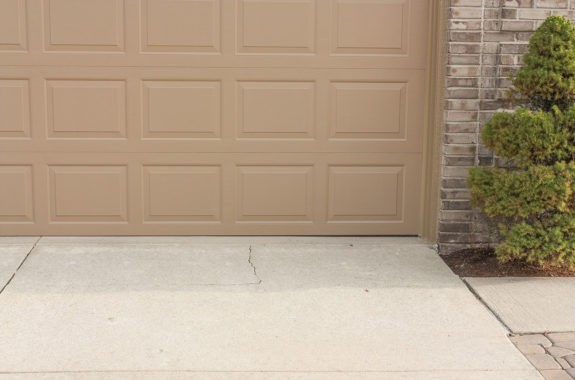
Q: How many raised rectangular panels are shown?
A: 15